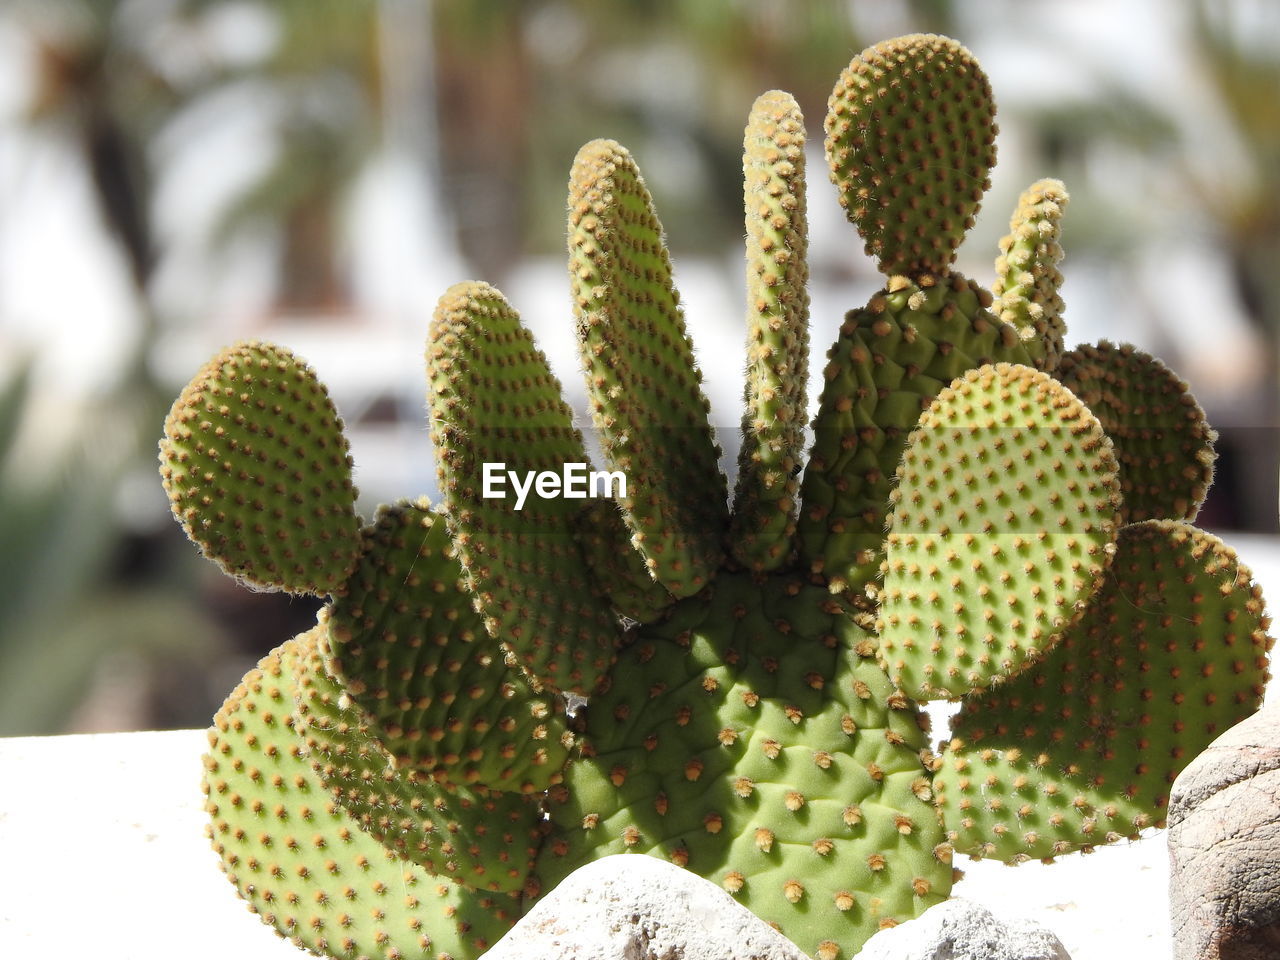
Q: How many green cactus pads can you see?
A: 15